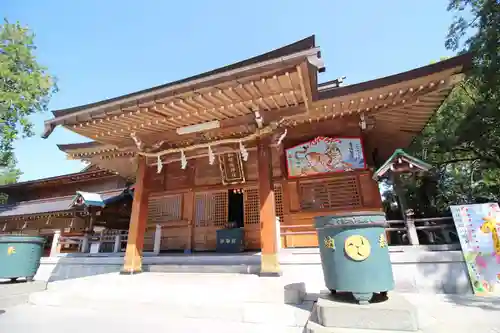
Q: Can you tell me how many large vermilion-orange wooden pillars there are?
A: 2